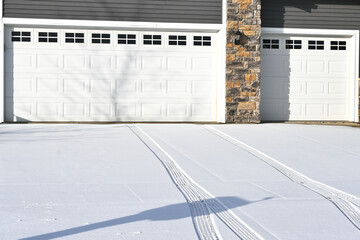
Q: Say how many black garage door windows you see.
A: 12